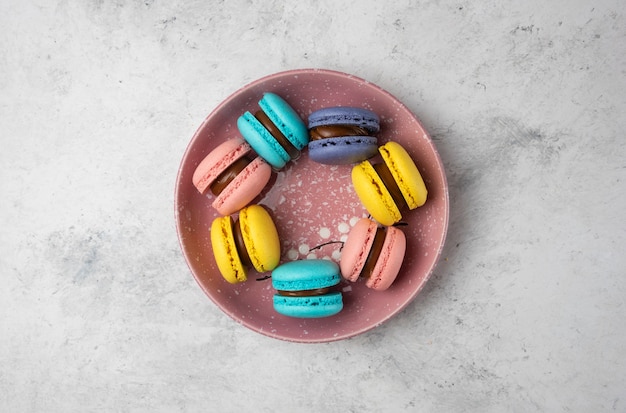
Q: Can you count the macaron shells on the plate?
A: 14